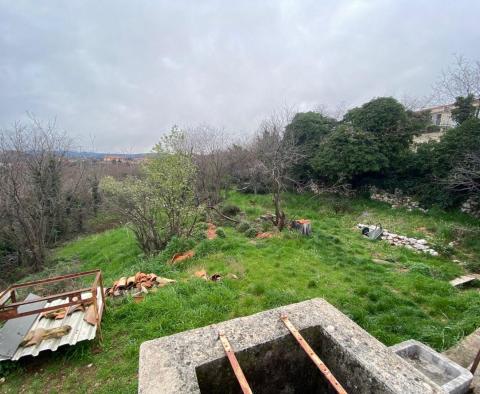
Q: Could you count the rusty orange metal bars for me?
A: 2